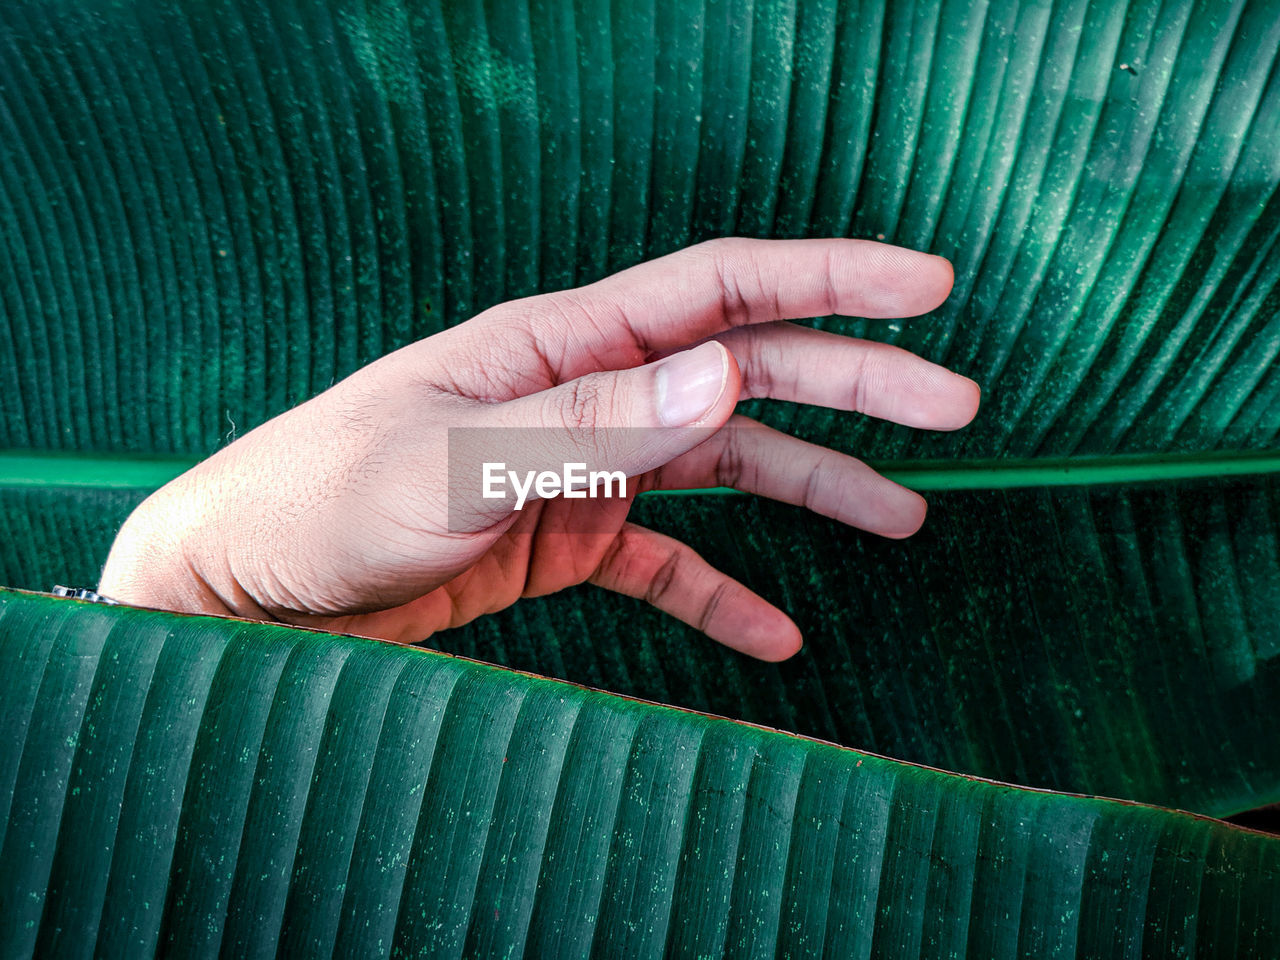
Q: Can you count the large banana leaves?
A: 2